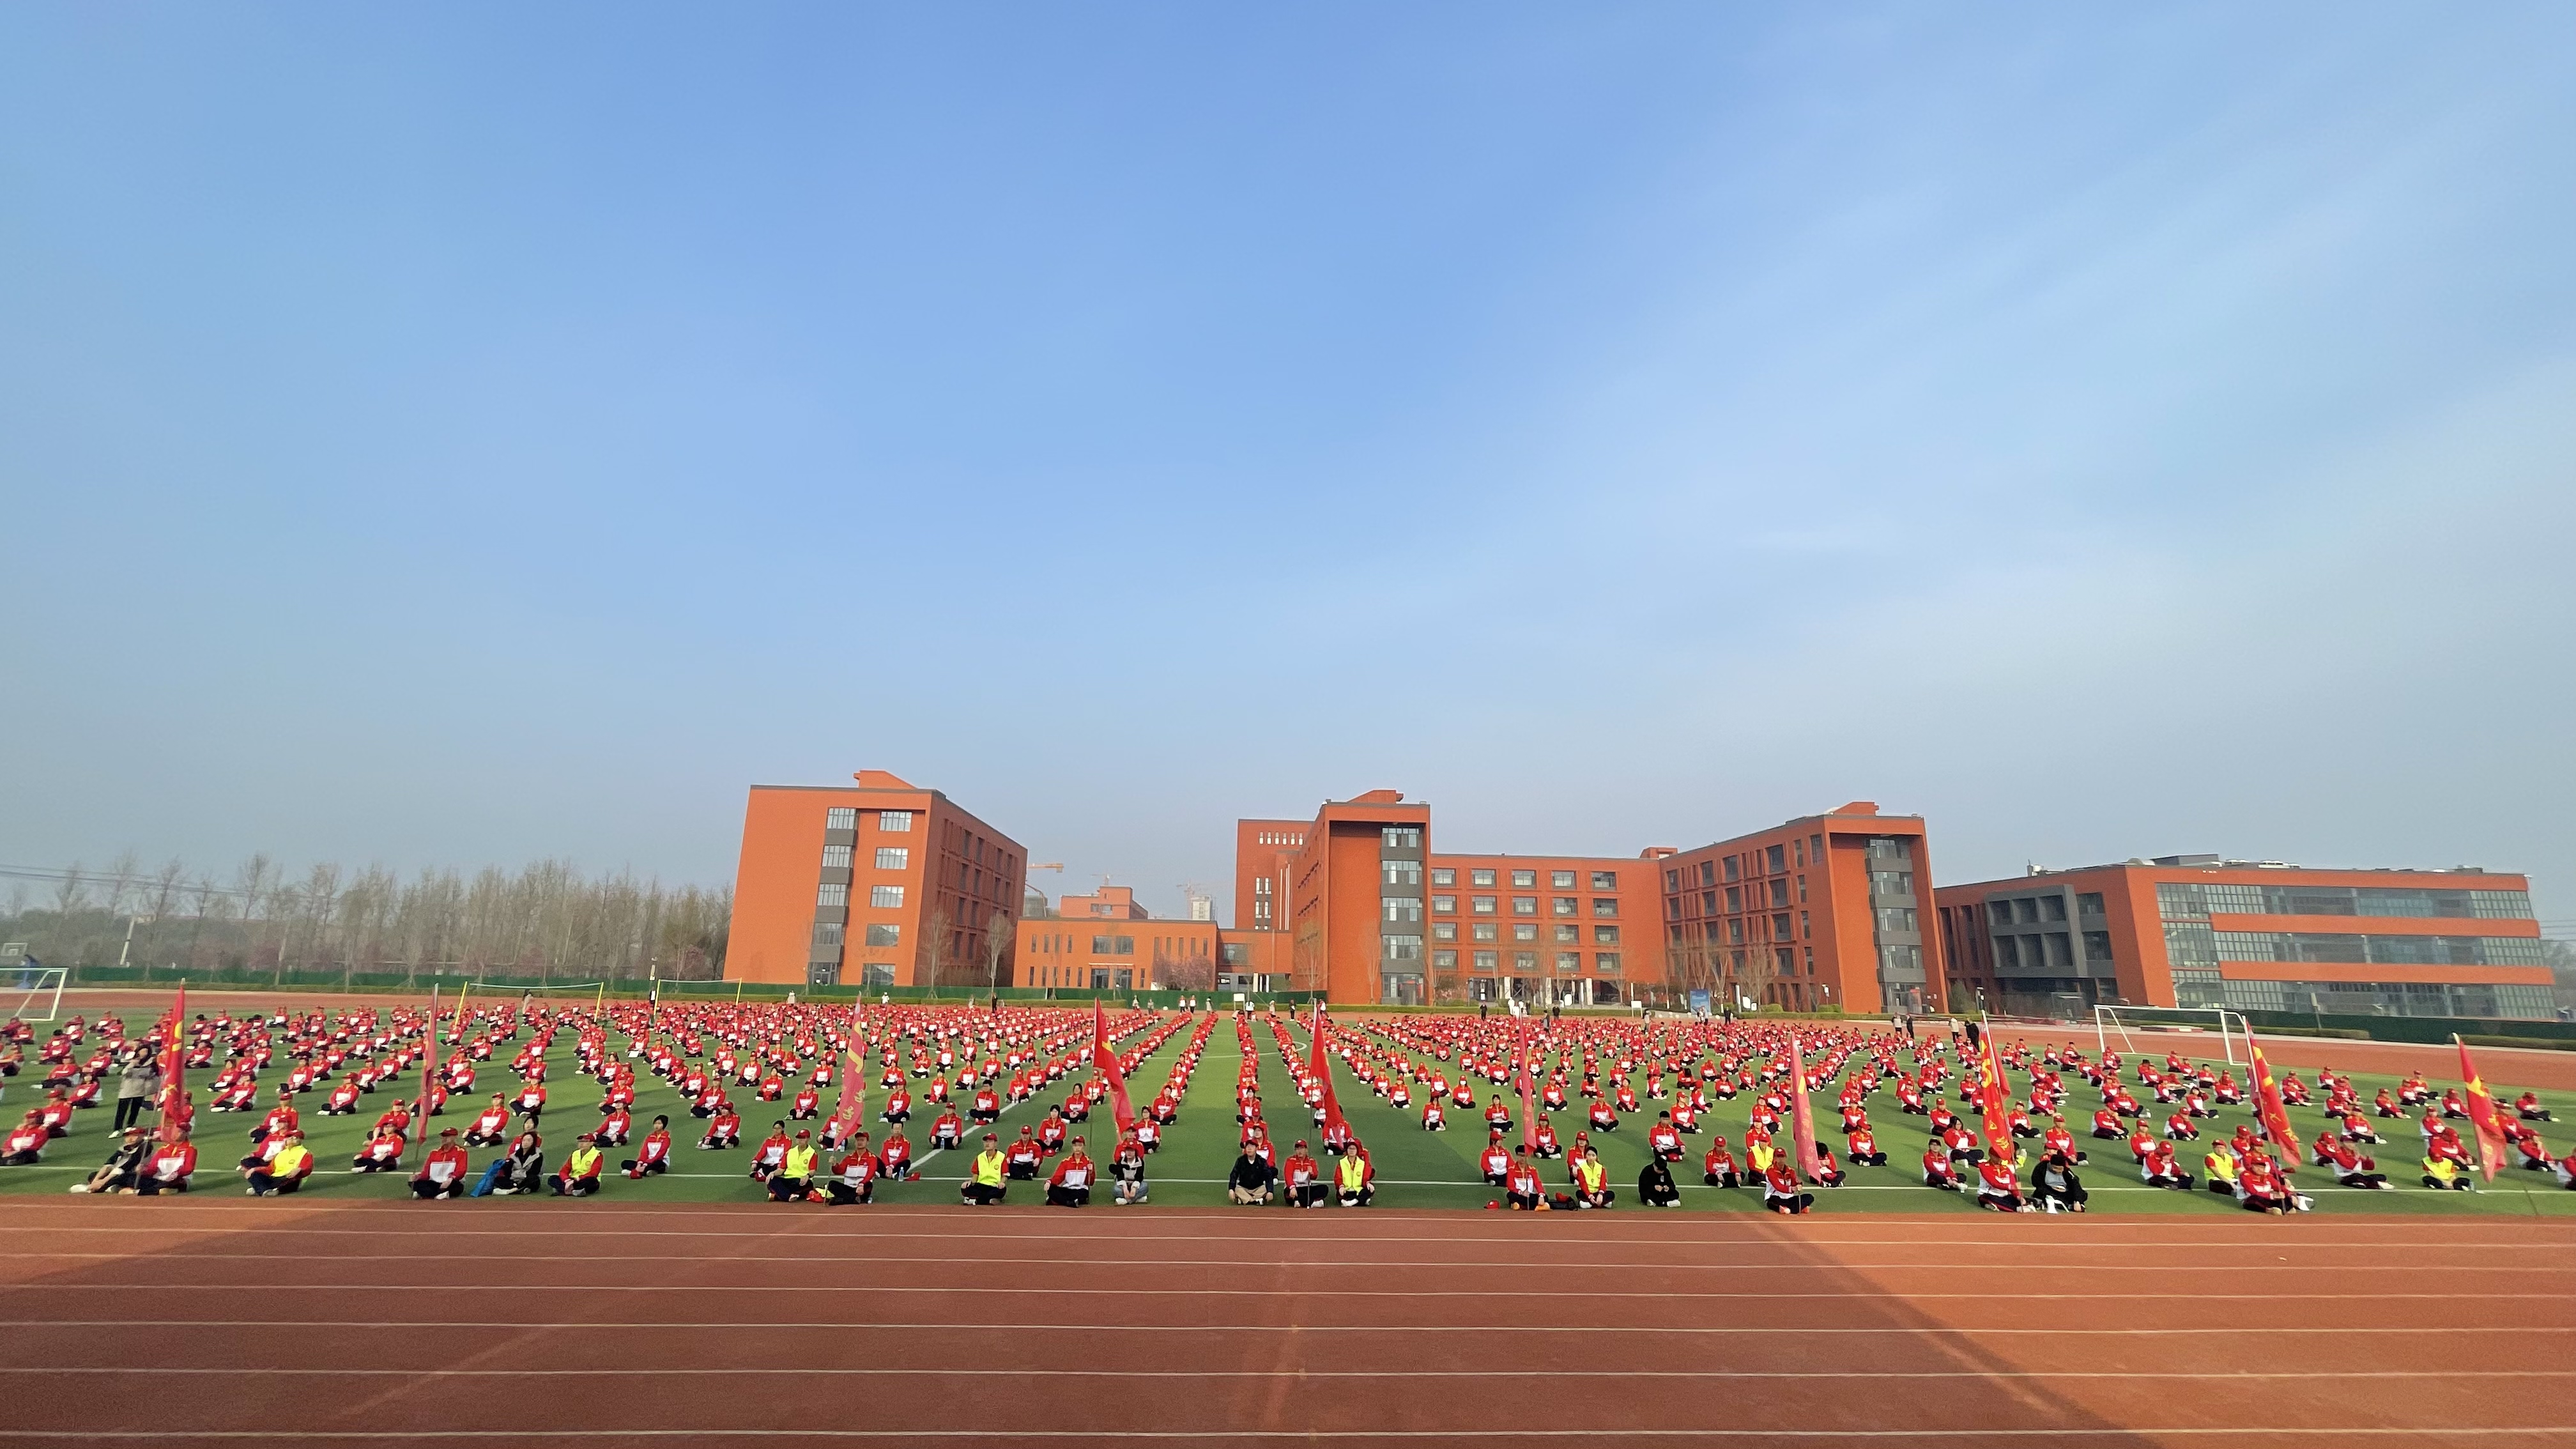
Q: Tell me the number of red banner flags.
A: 10